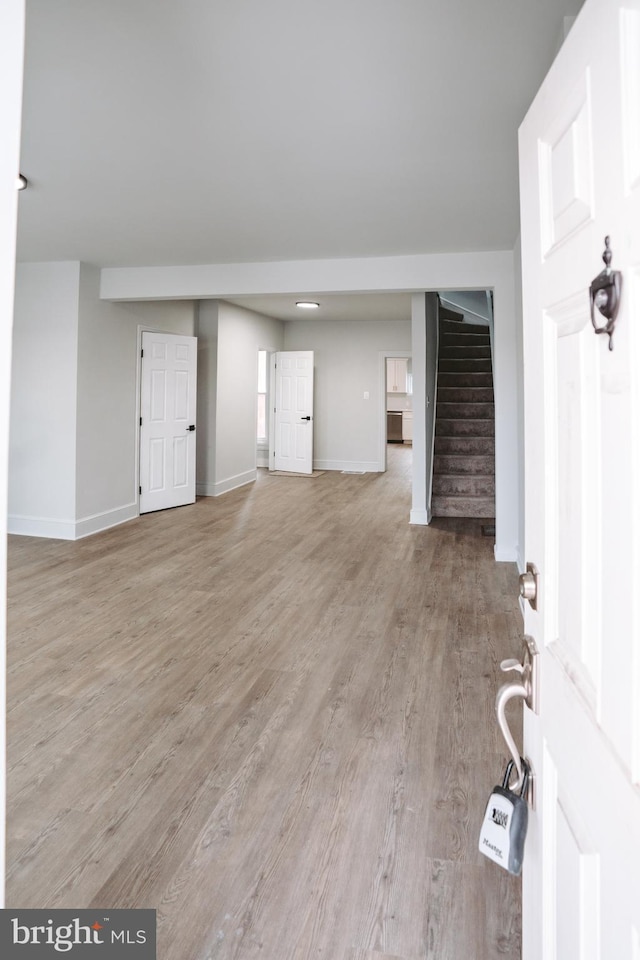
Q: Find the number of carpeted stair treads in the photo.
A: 13